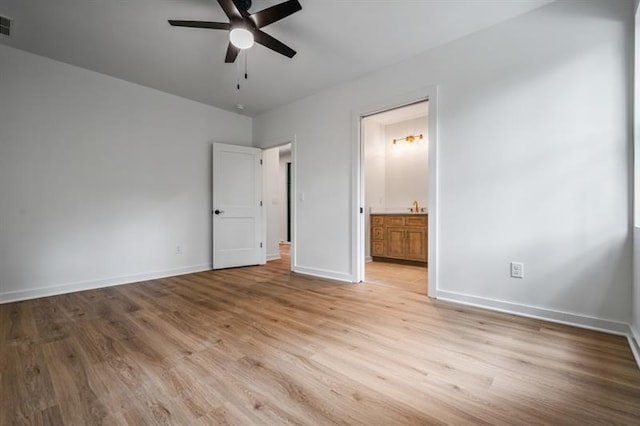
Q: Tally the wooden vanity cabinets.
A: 1